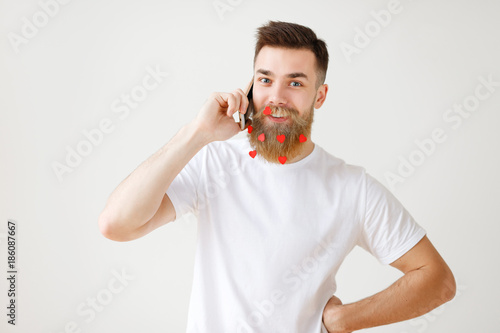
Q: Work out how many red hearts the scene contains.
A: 7